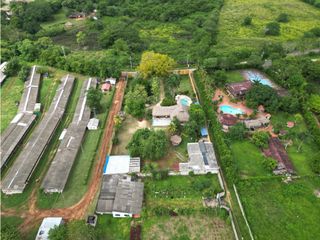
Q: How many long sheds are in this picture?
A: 3